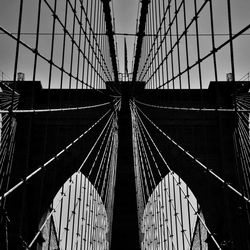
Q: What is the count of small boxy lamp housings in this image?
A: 2